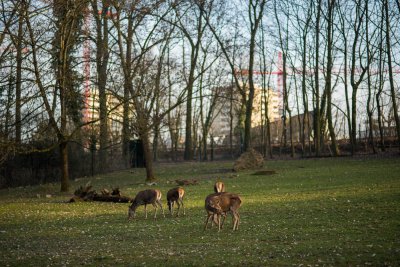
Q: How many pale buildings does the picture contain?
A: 2